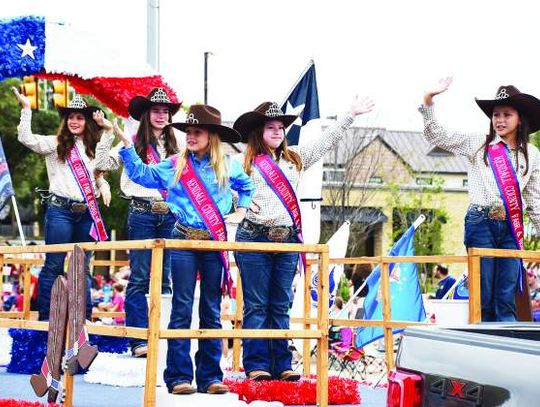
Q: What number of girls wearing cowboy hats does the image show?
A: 5